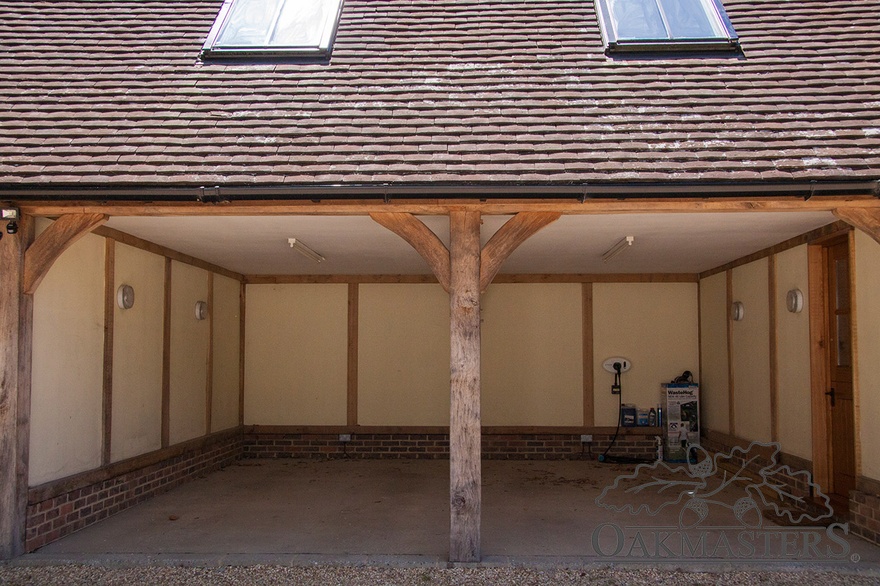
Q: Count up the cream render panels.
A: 12